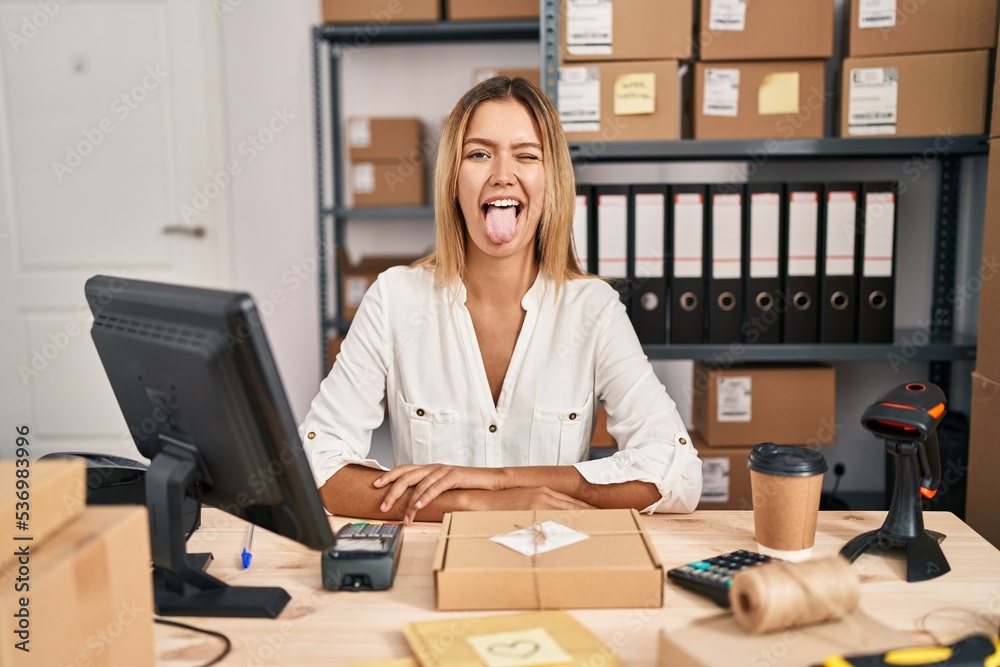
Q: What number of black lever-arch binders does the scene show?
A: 9